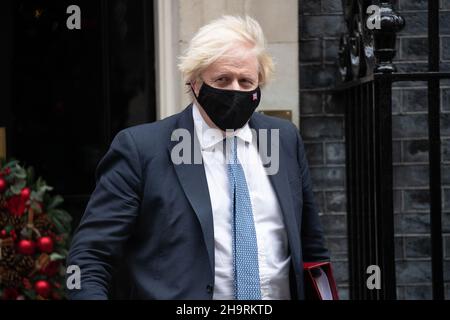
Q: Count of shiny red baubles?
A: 5